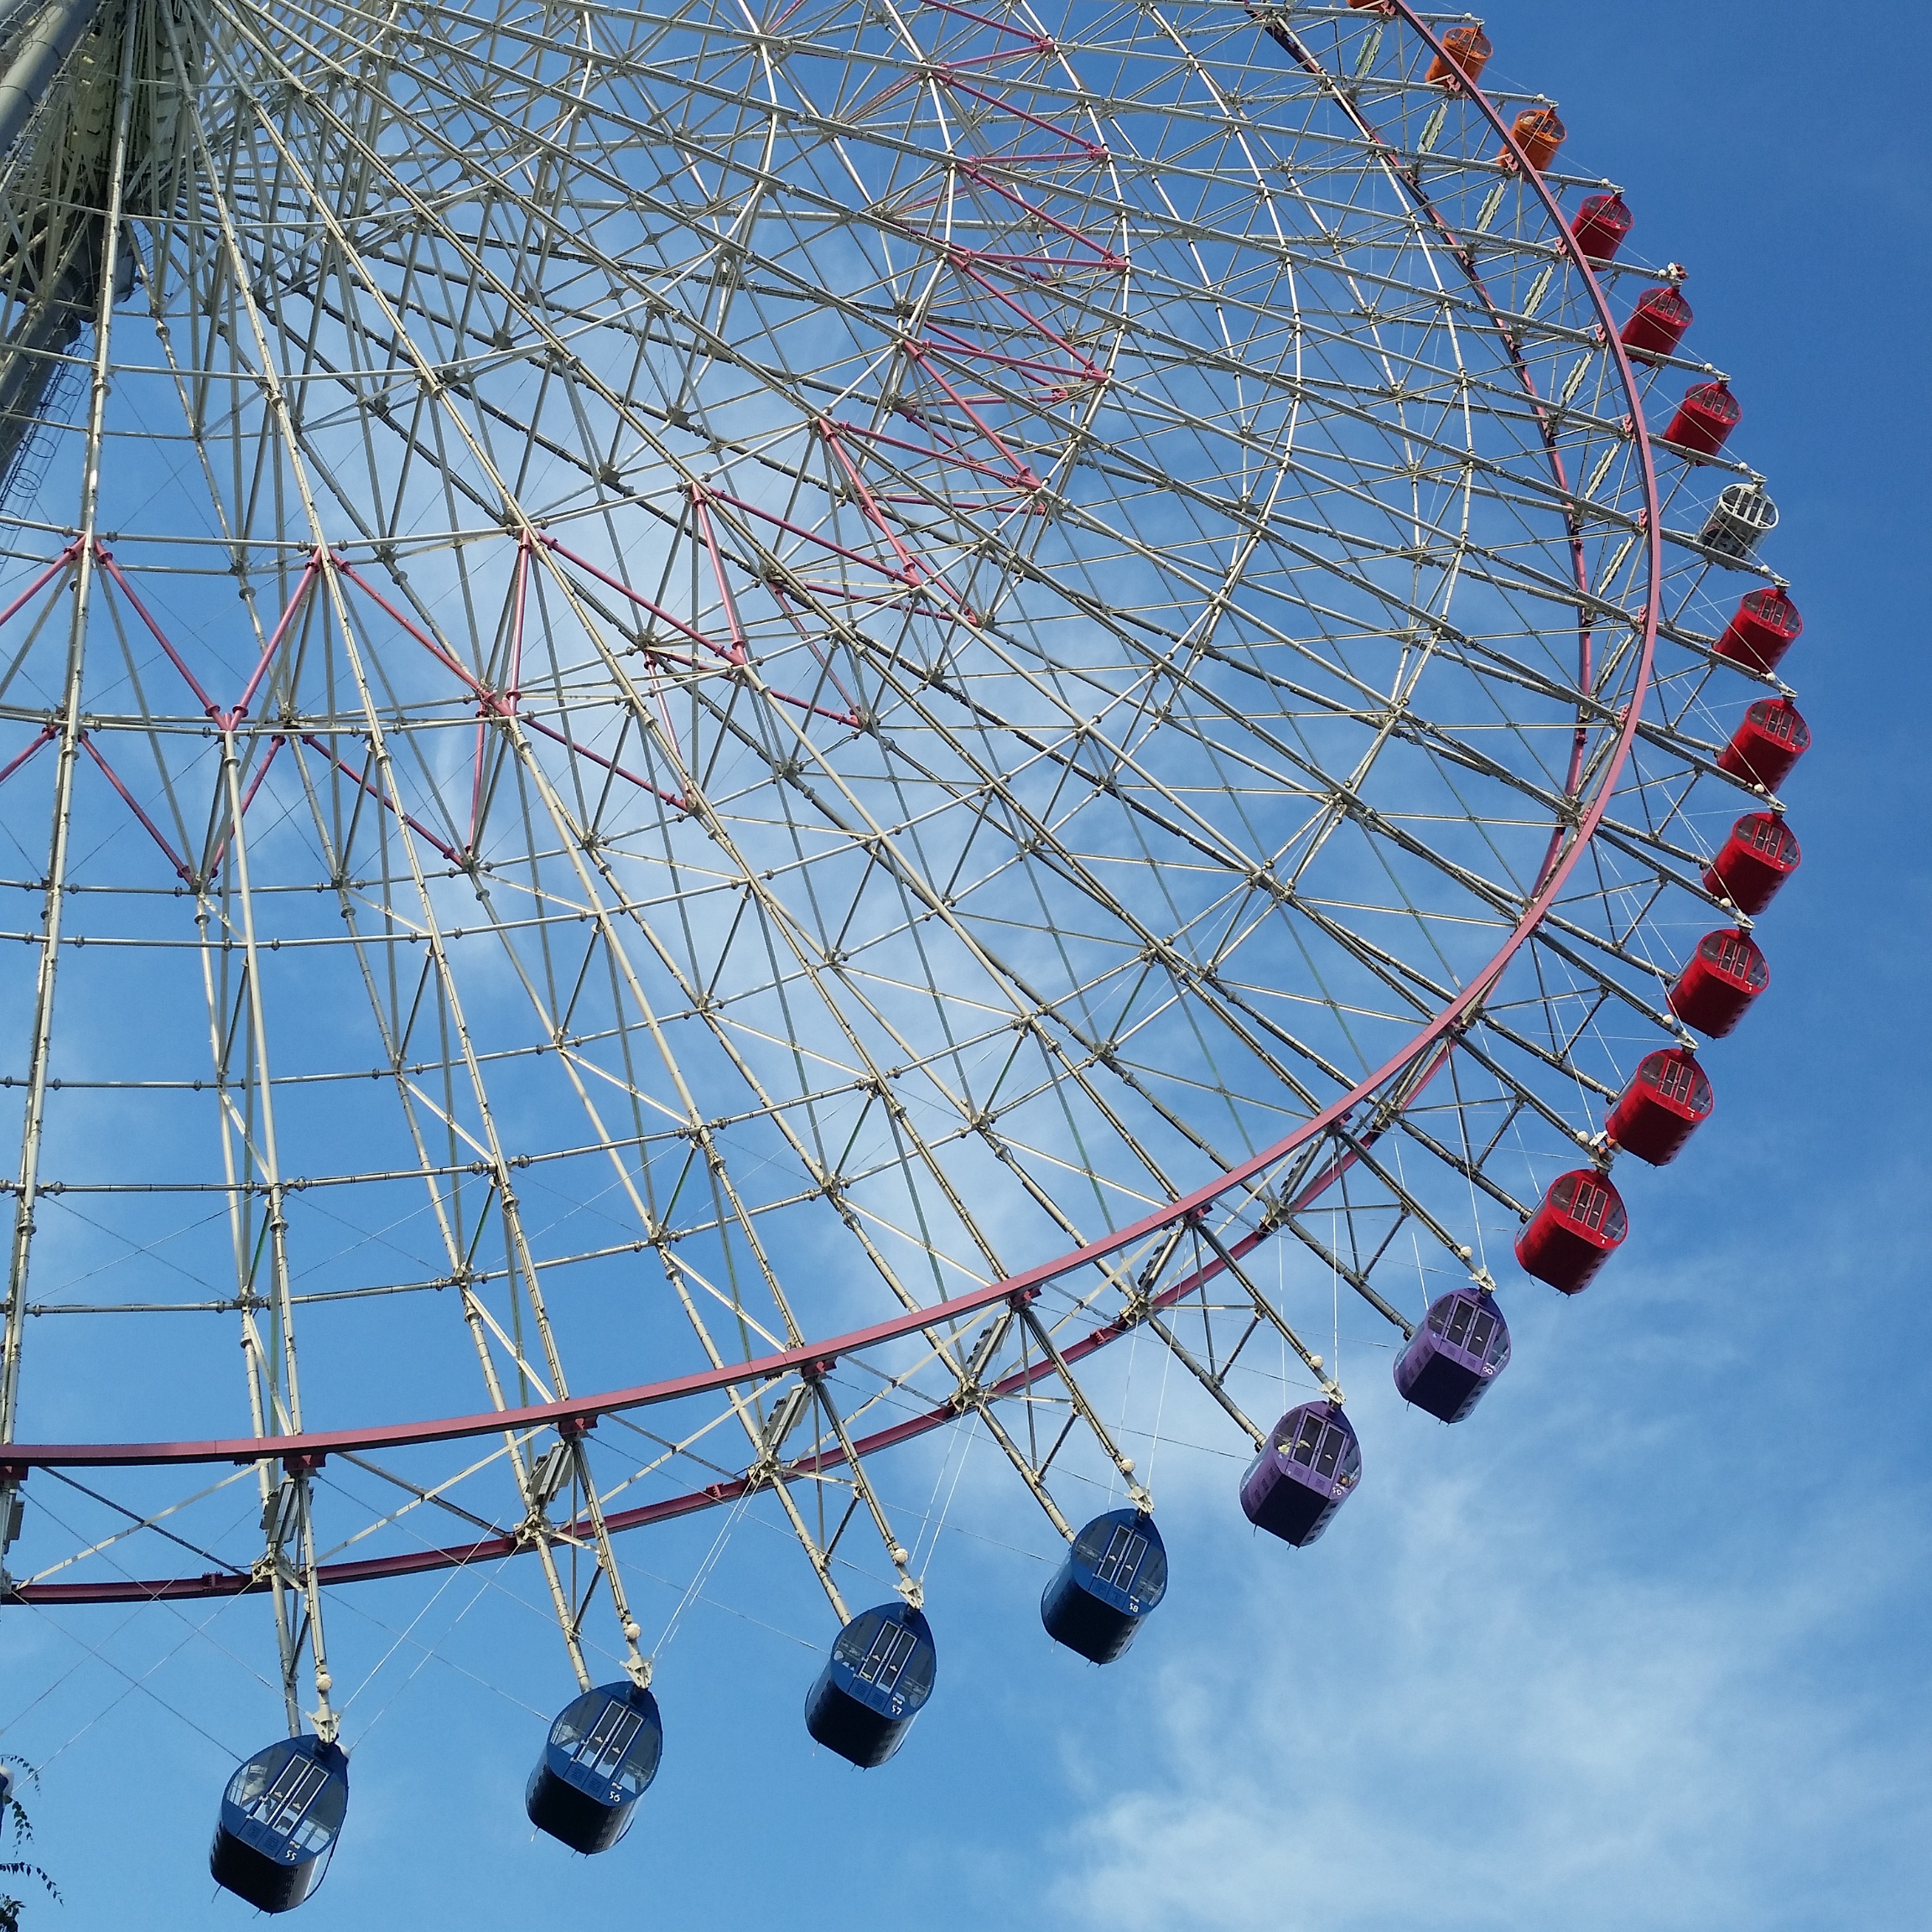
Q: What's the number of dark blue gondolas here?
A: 4